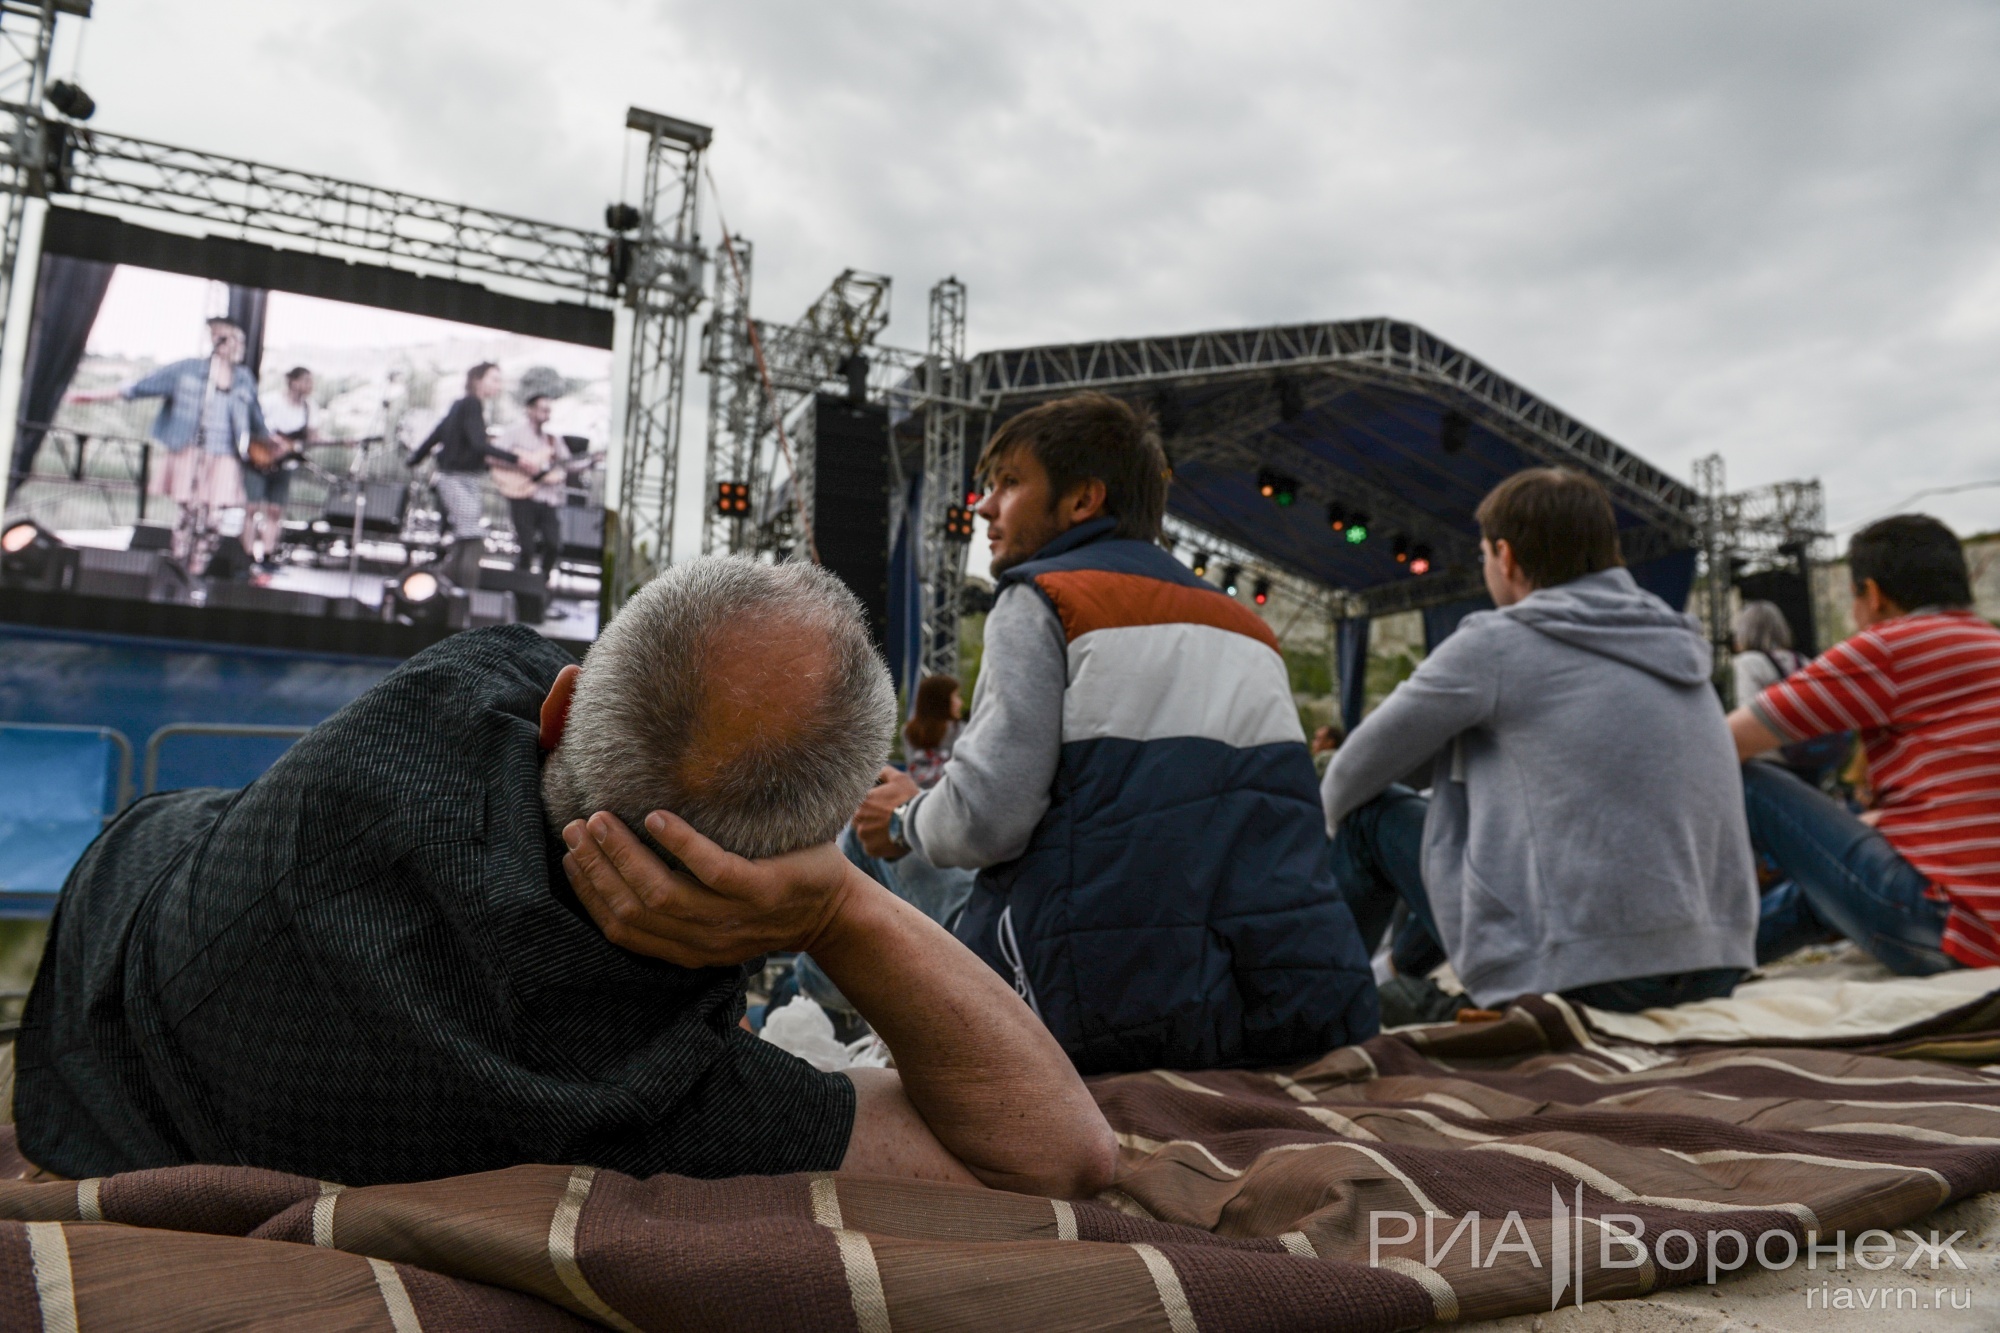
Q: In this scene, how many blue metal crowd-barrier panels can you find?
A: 2